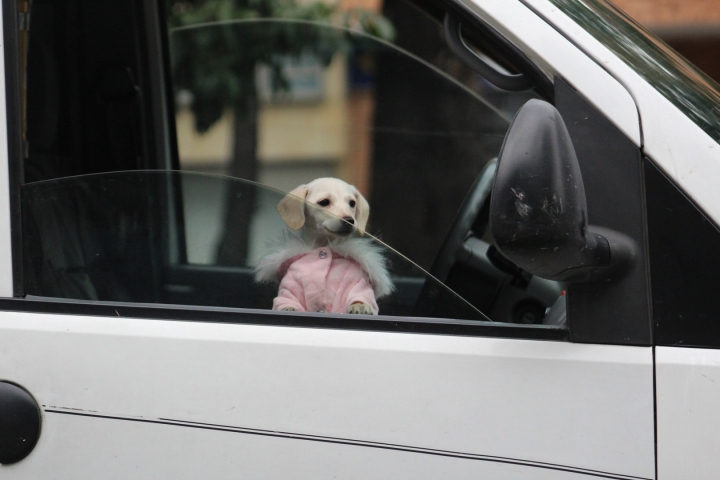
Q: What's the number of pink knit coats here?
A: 1